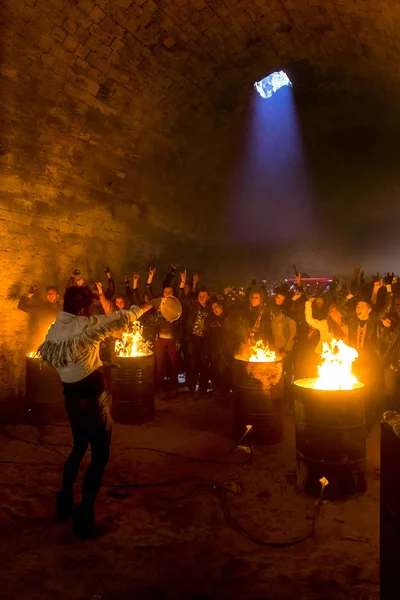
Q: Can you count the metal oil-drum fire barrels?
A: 4